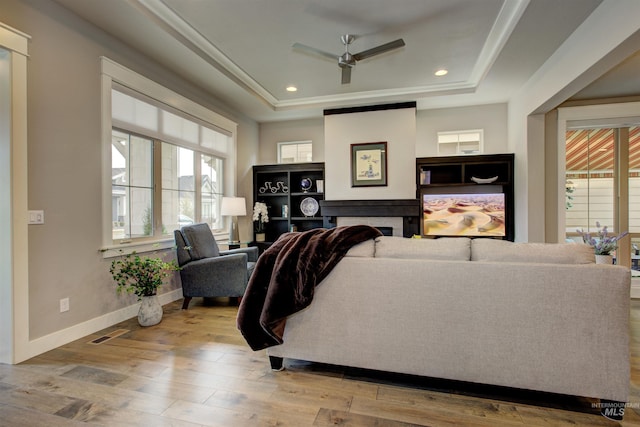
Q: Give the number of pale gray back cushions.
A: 3